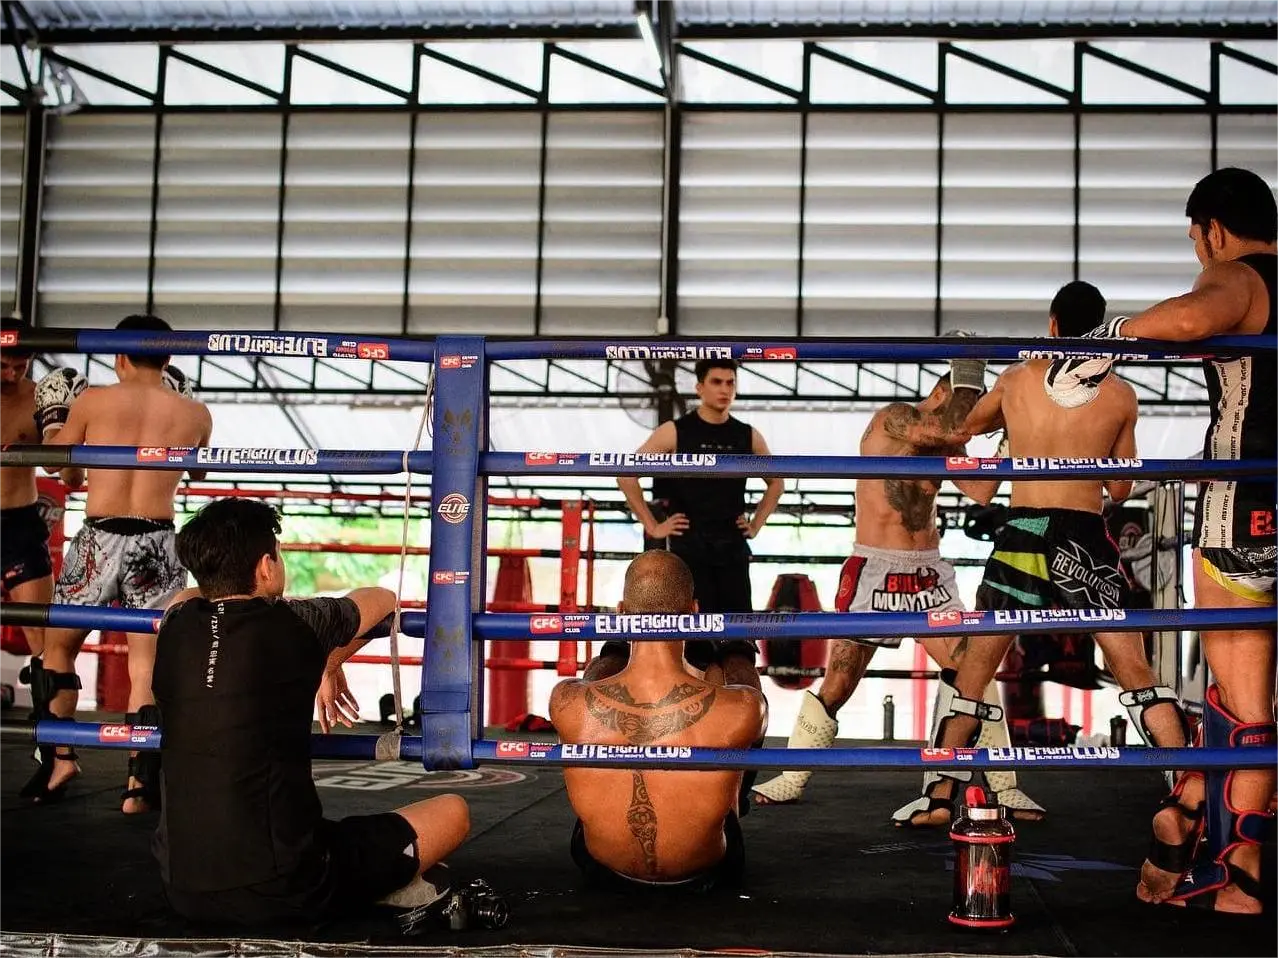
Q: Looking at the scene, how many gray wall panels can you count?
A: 11